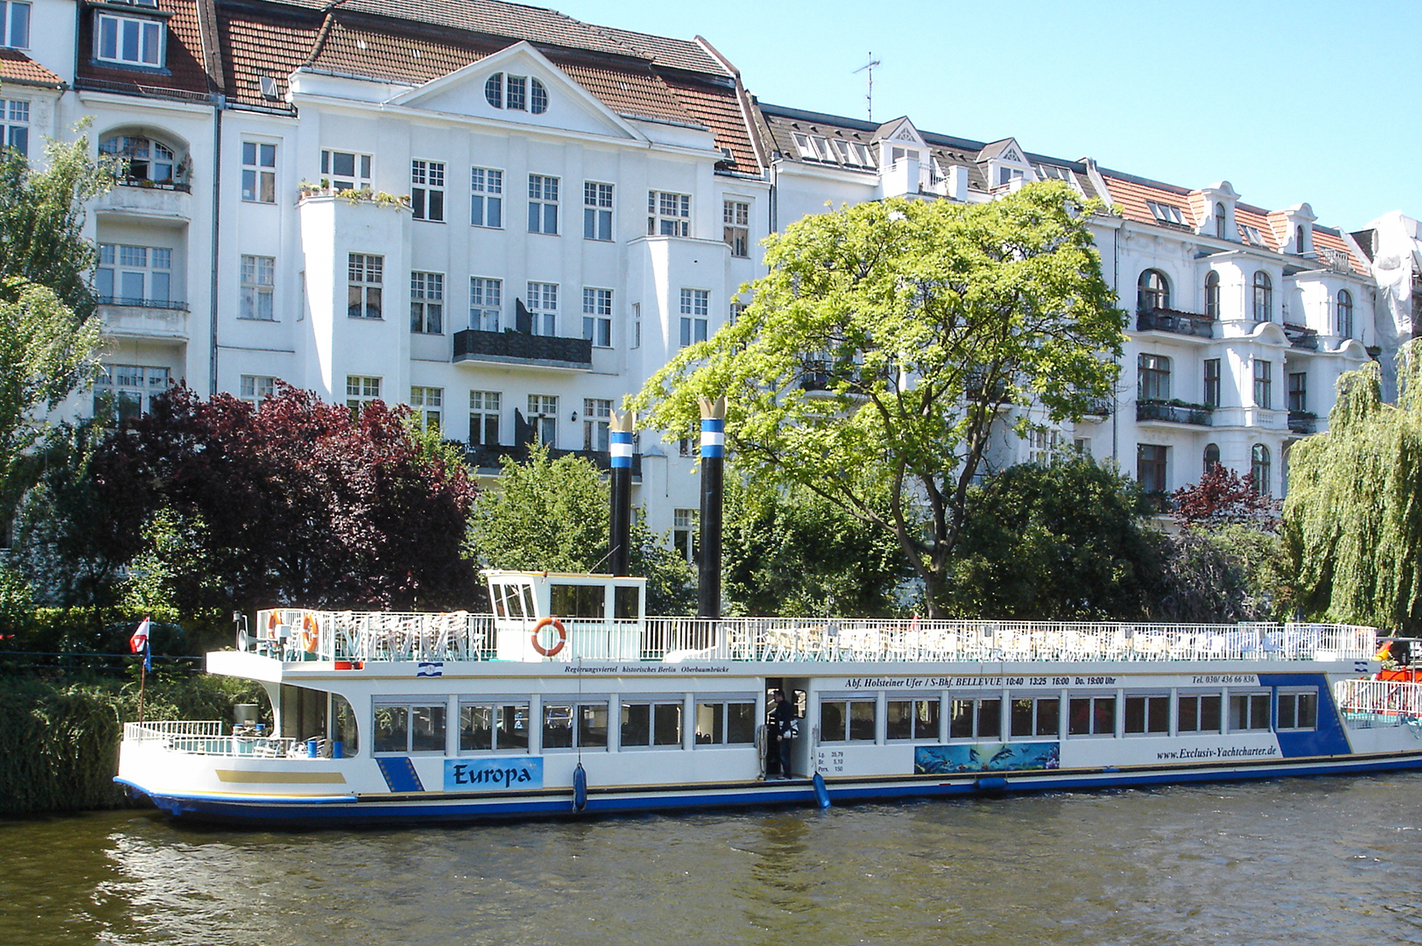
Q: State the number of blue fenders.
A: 3